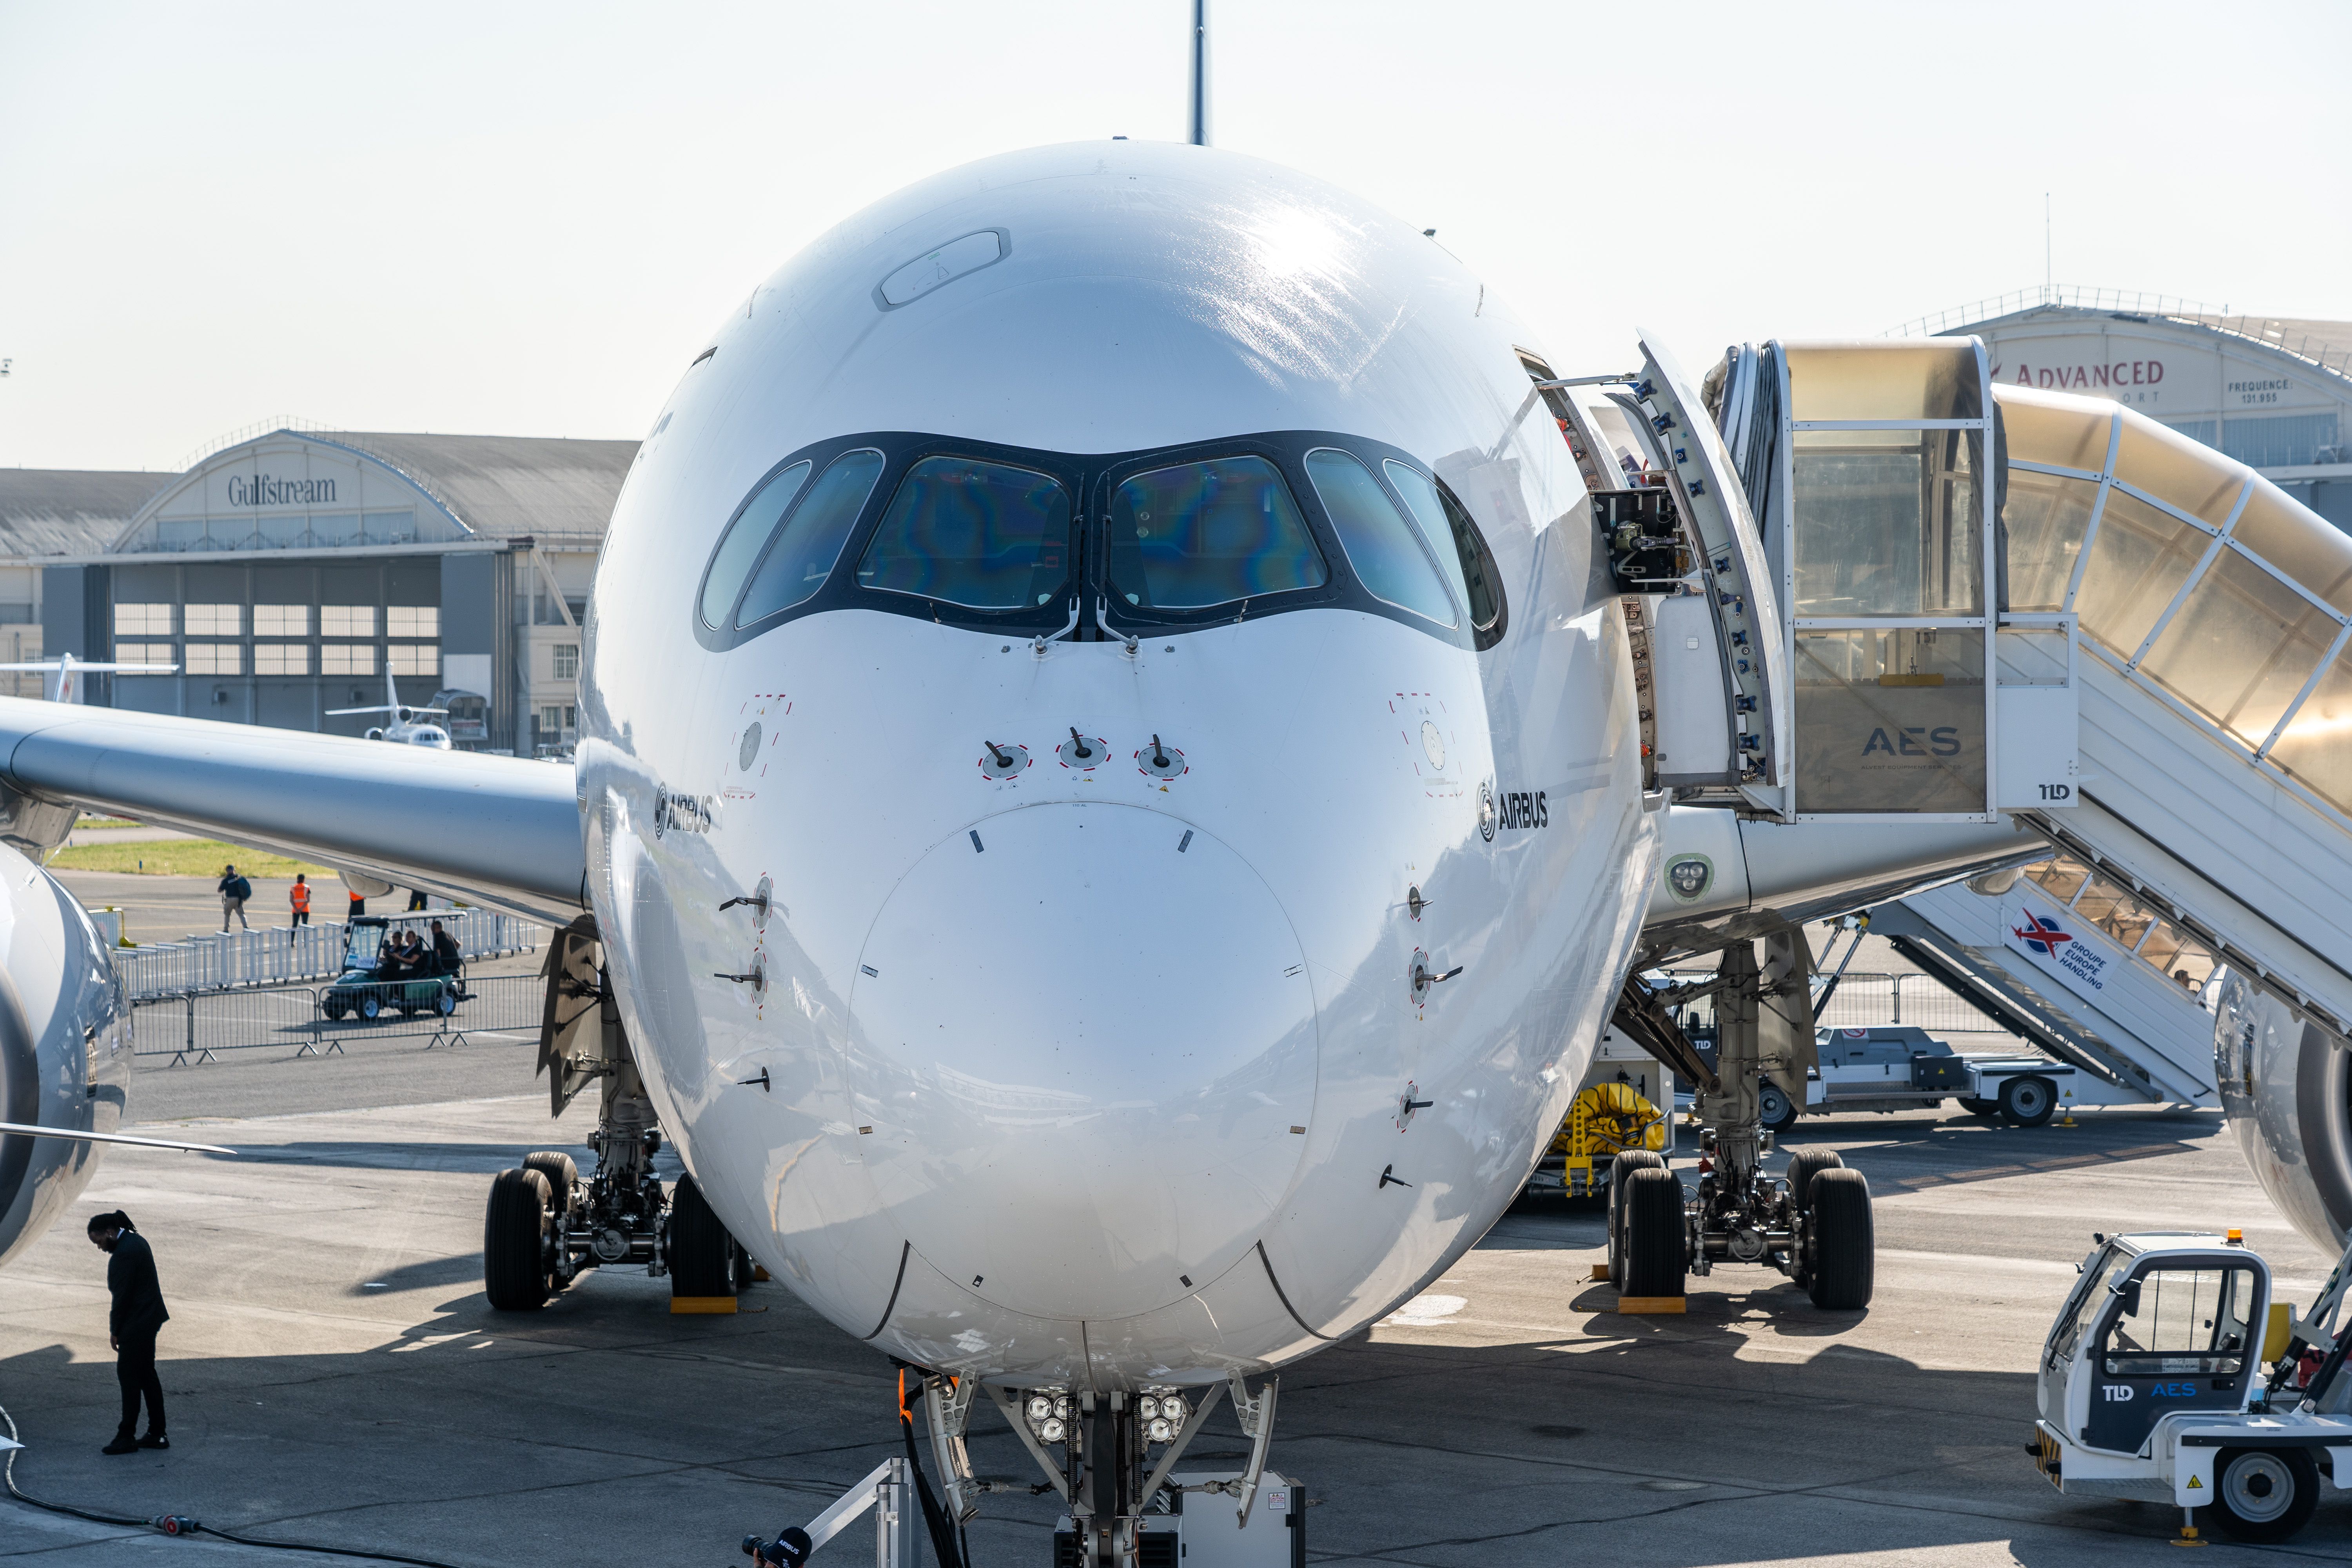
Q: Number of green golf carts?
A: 1